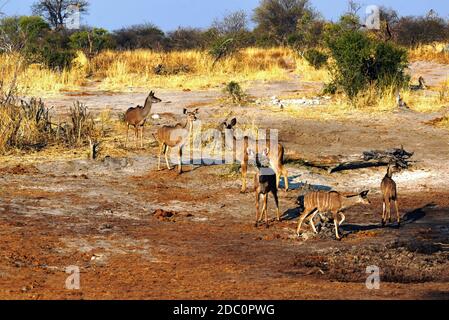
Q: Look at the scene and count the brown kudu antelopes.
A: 6